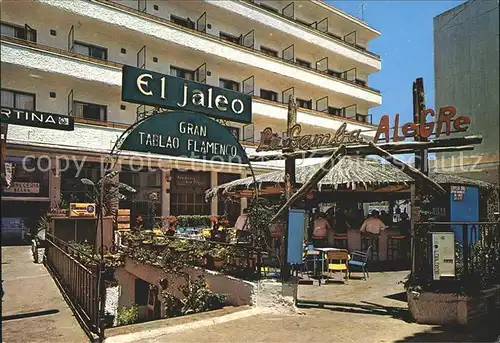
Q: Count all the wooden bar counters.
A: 1